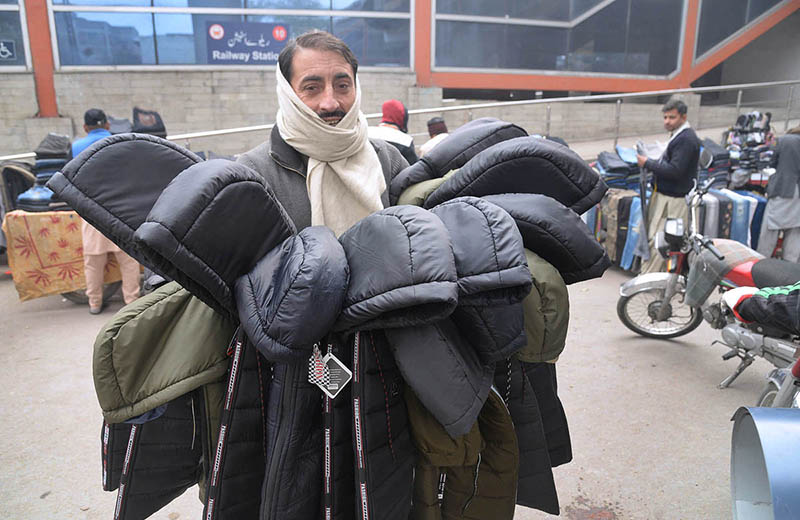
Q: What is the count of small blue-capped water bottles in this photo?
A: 0